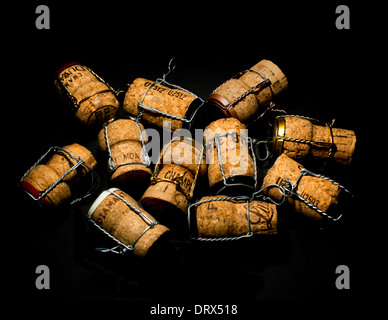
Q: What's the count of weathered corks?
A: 11